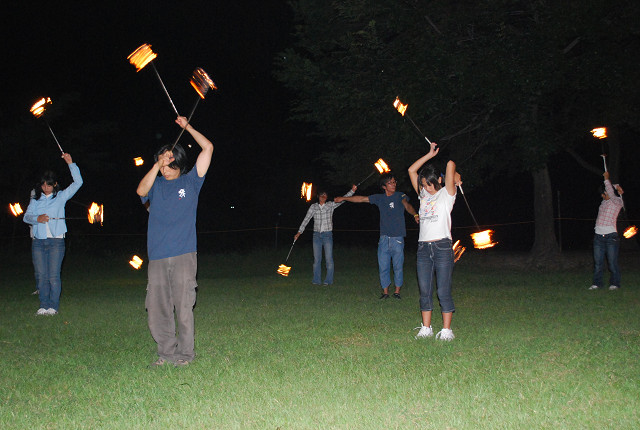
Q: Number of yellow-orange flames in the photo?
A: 15